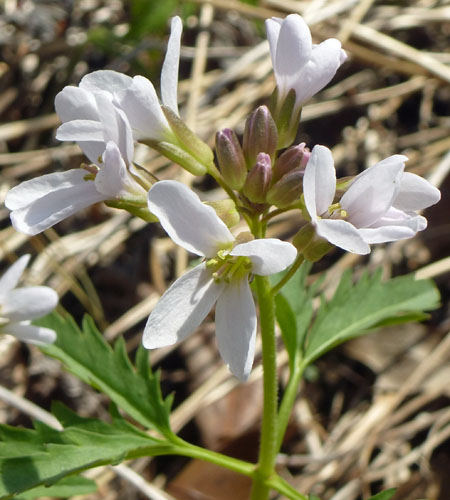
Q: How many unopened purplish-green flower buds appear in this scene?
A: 5